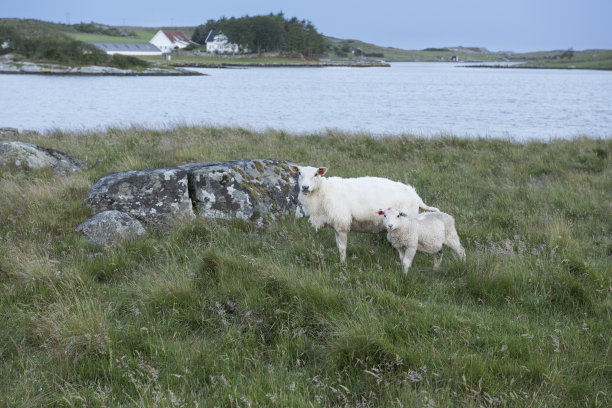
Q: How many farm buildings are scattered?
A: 3